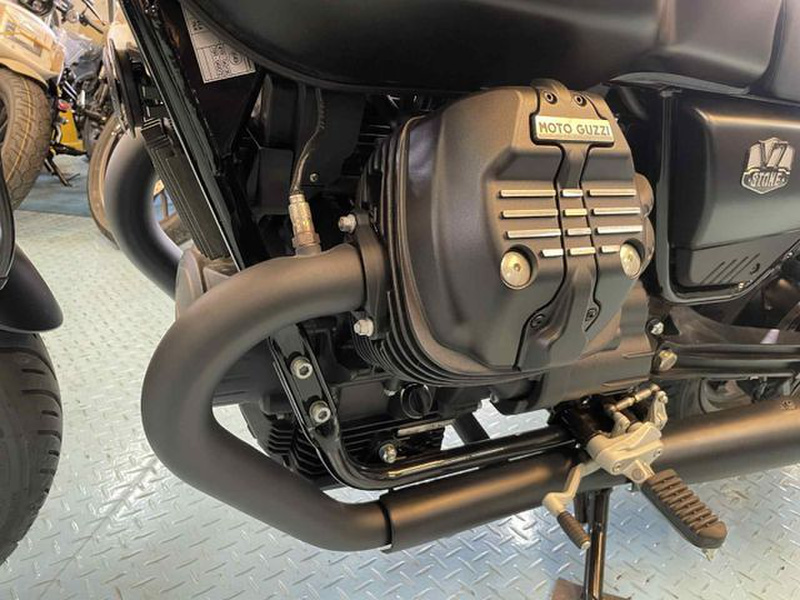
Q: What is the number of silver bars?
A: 12